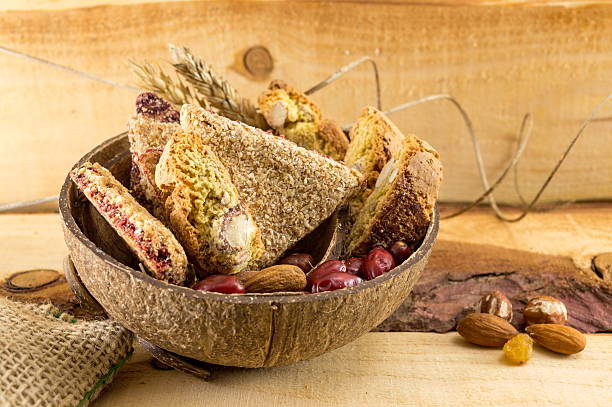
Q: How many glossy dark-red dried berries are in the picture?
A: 6